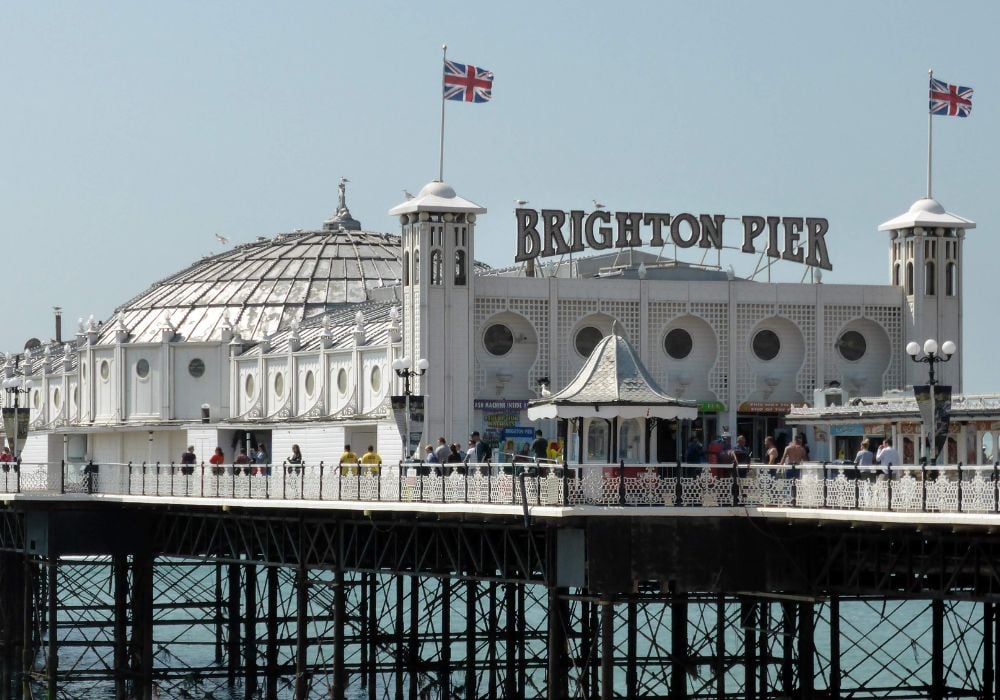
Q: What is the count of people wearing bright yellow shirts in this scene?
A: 2